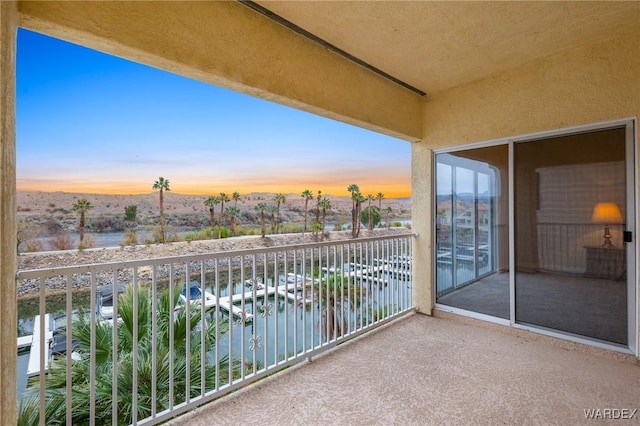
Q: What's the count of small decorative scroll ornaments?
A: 4